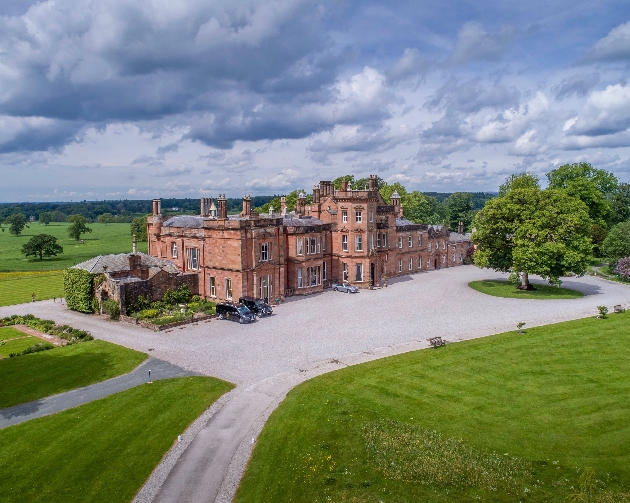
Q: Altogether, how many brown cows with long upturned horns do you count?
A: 0